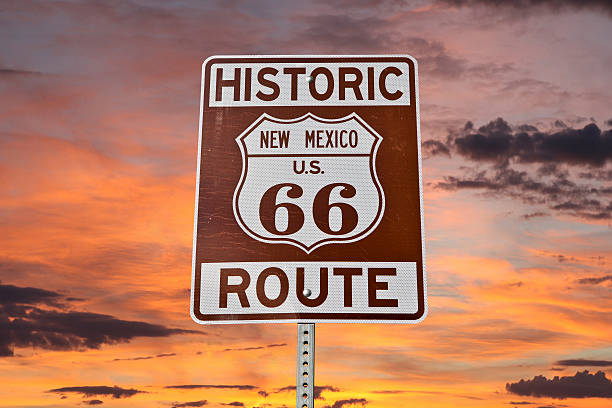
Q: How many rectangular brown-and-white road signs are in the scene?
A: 1